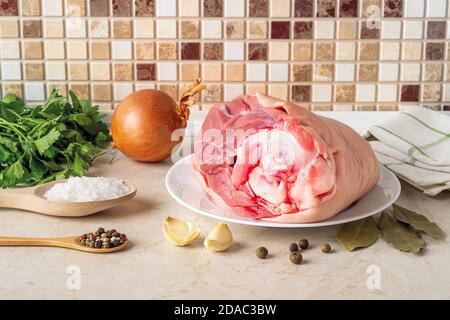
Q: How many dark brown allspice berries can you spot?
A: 5